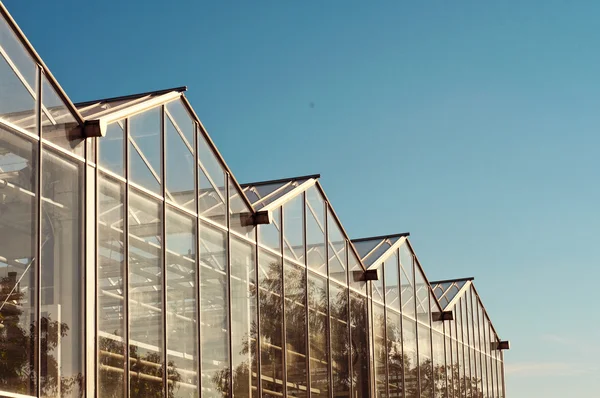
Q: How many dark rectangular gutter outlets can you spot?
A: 5